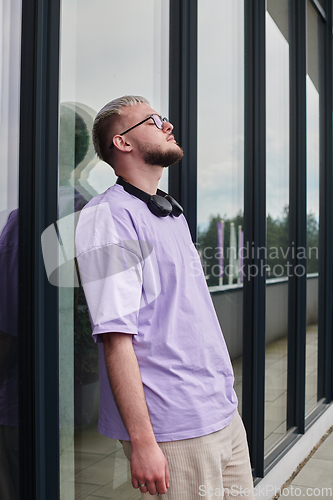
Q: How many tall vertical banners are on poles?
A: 3